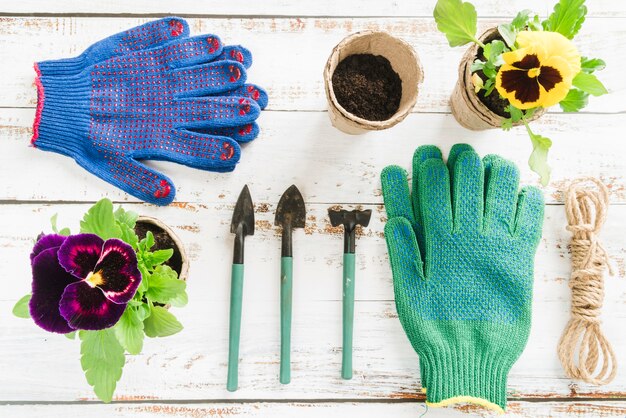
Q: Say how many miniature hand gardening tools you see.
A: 3